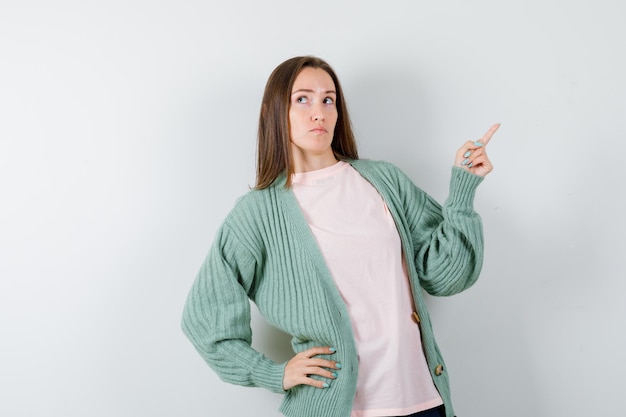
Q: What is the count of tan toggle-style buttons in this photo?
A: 2